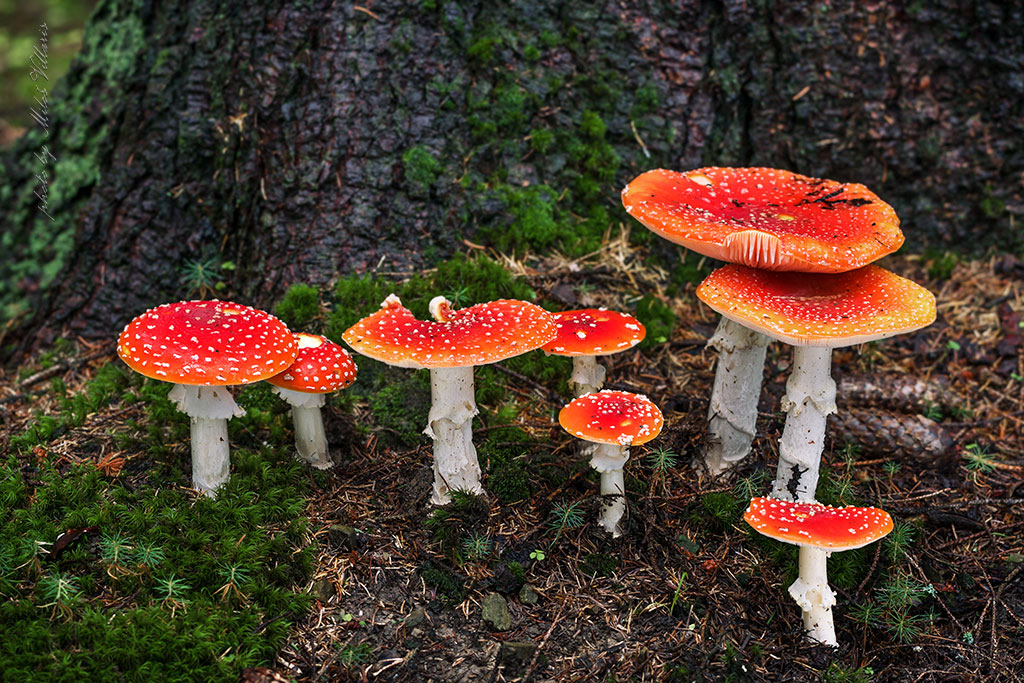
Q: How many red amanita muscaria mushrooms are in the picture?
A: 8